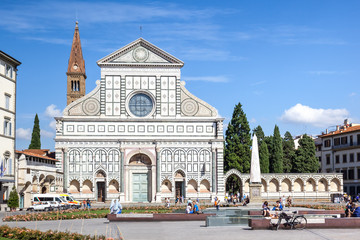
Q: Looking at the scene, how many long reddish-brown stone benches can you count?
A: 3